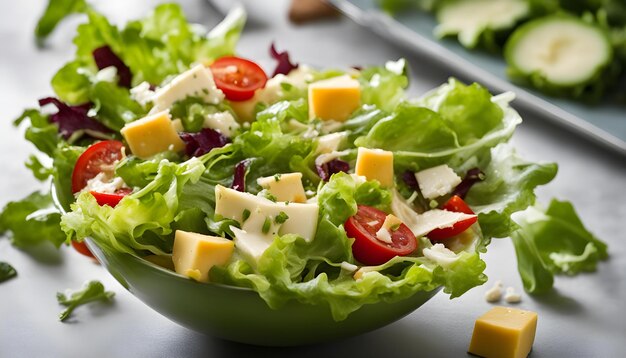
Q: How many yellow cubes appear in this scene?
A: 5